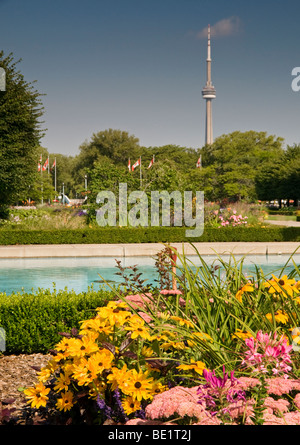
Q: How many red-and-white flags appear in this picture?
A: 7